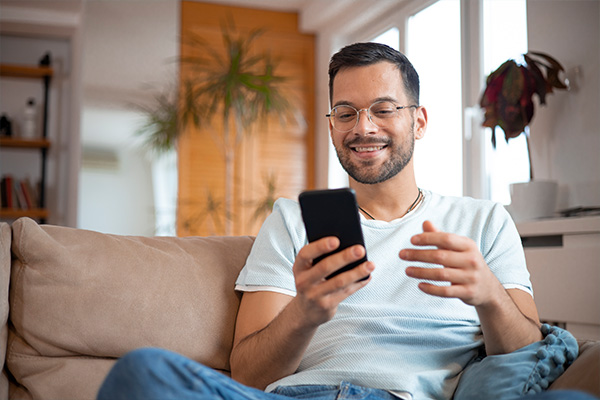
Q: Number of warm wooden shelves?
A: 3